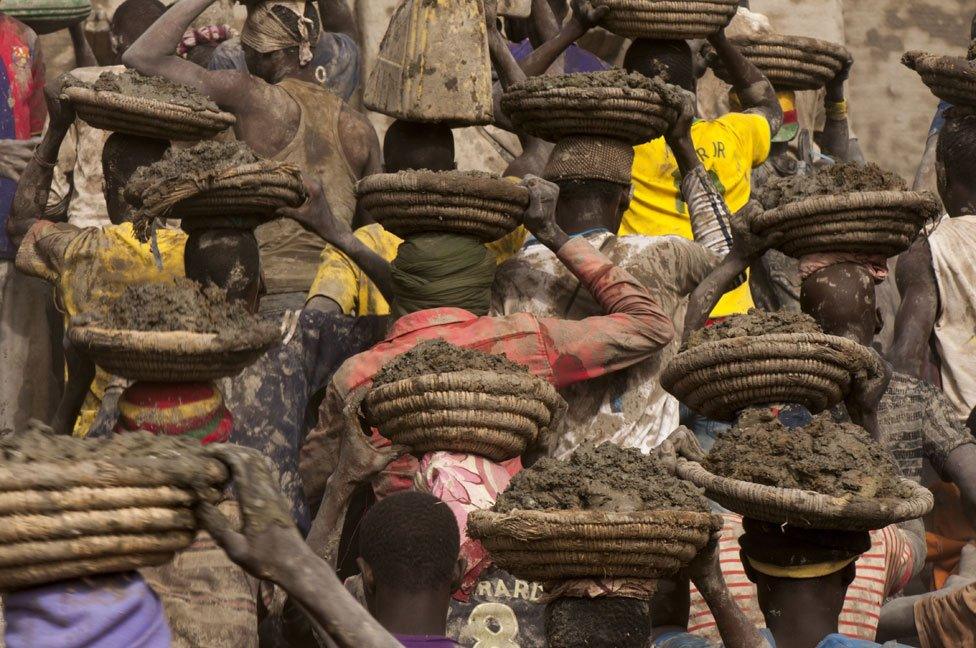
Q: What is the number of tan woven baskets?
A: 14